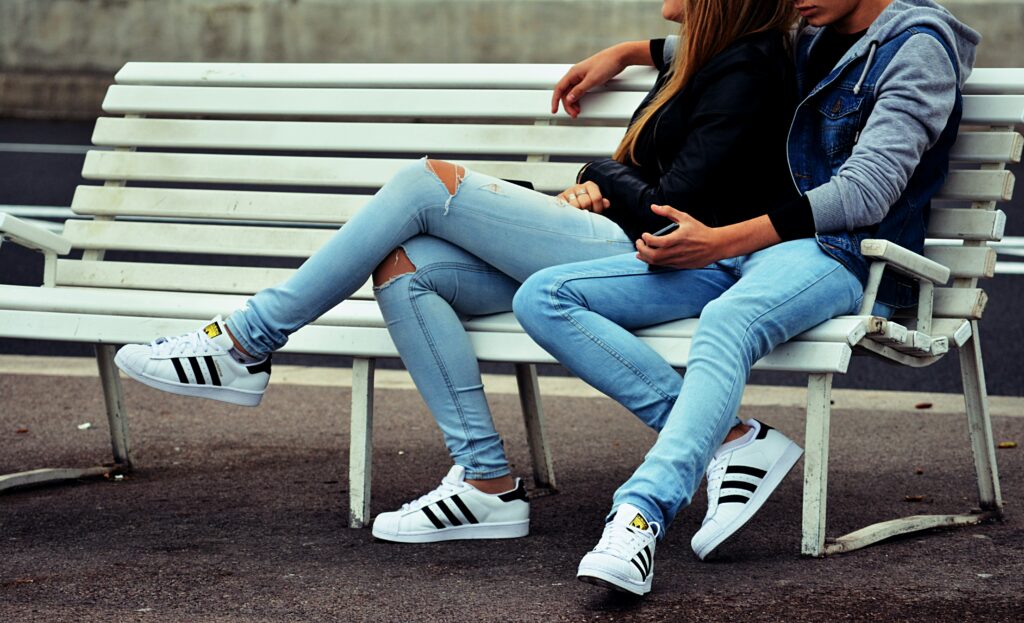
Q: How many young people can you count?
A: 2